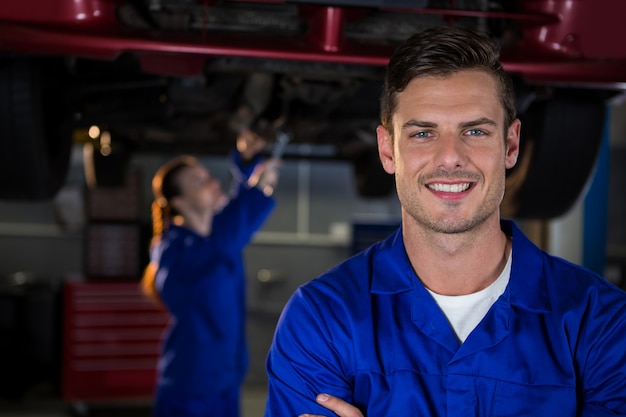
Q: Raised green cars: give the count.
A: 0